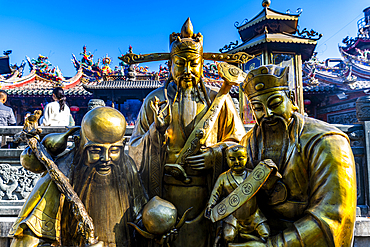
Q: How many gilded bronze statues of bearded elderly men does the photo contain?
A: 3